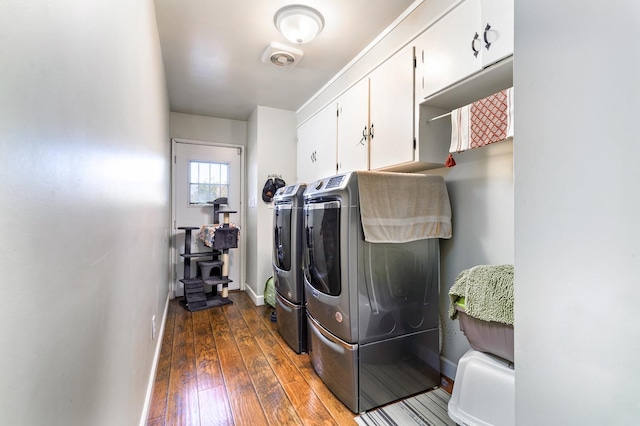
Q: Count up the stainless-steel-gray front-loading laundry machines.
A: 2